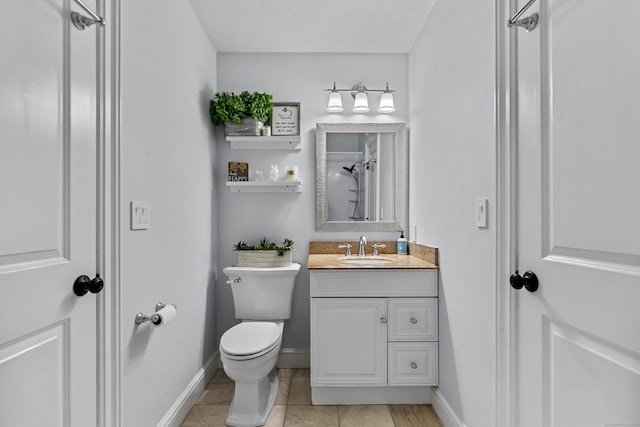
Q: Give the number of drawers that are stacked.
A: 2